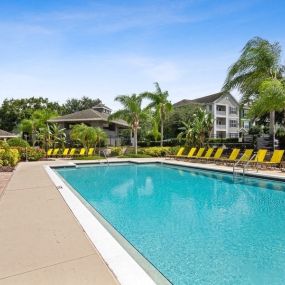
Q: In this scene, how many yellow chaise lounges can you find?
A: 15